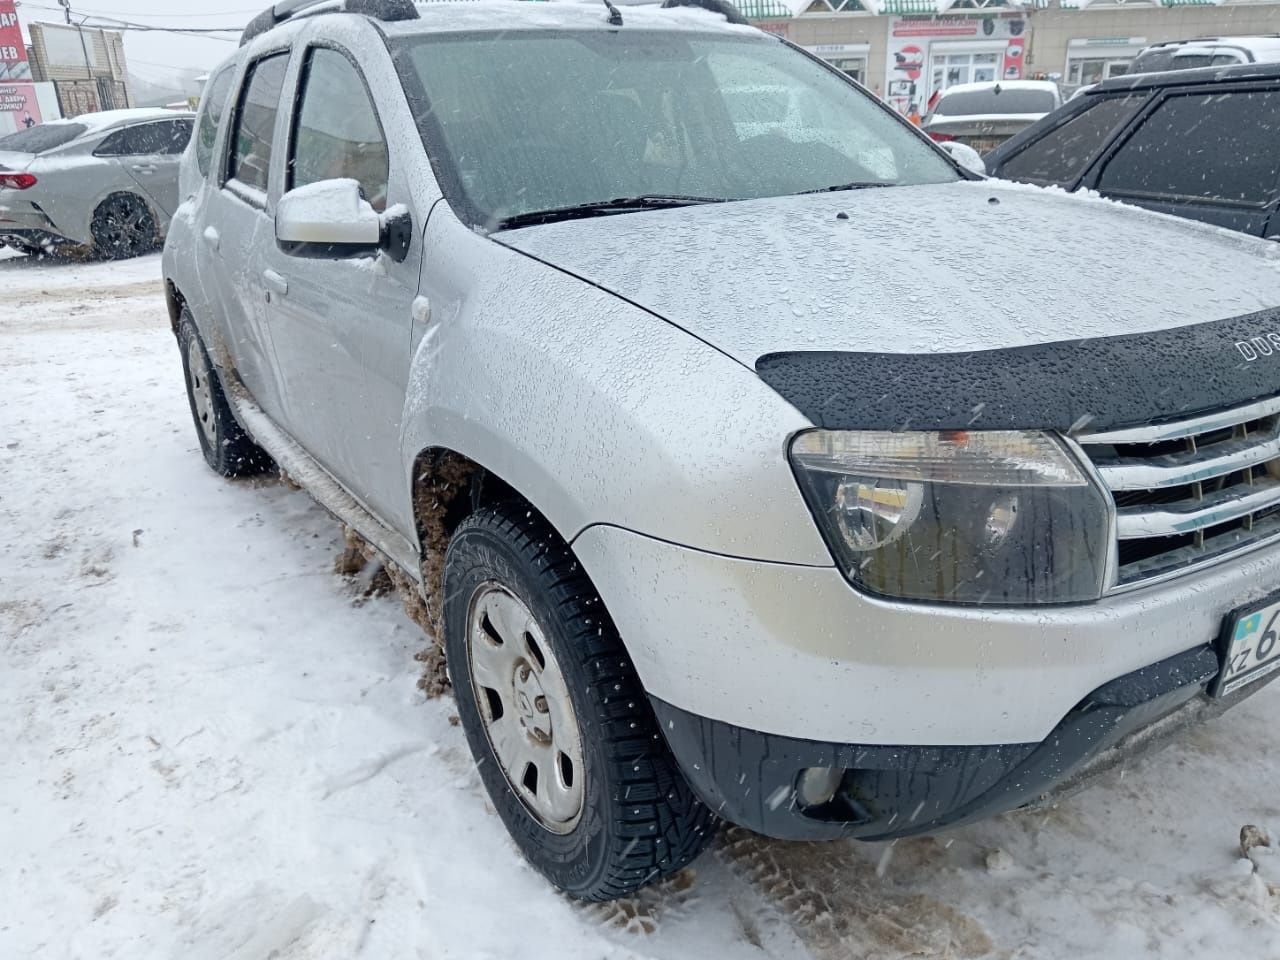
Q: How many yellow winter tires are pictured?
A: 0